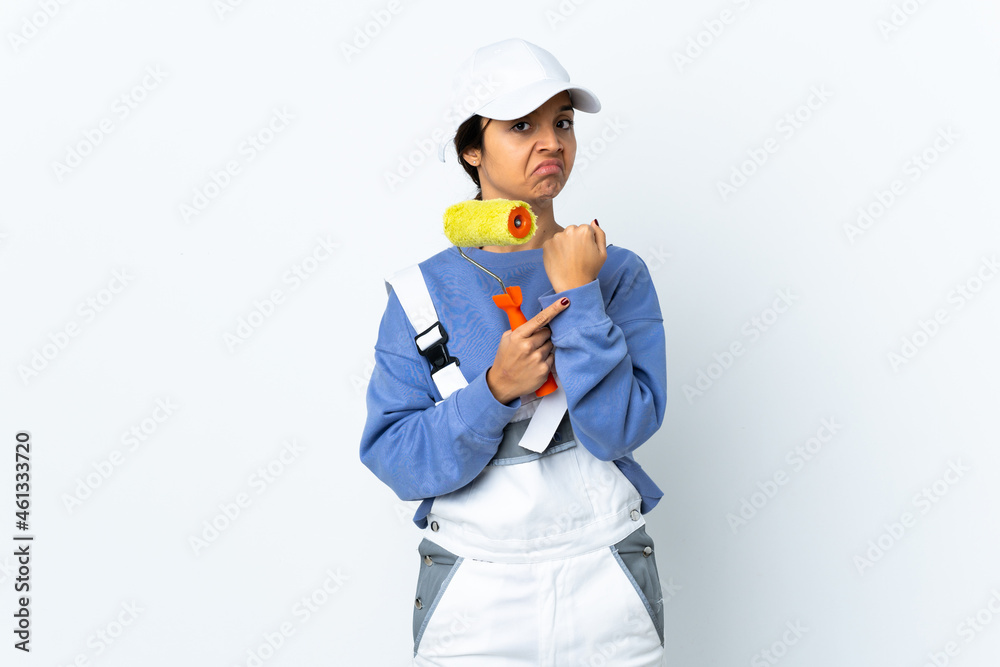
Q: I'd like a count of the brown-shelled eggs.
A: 0